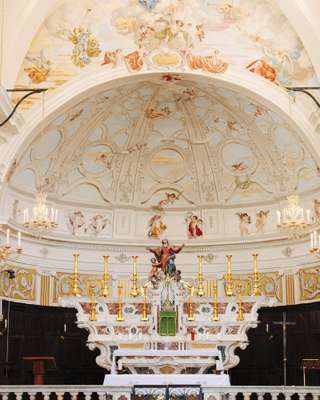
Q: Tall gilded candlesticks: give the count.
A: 12